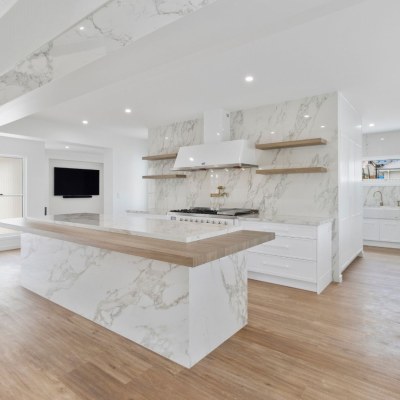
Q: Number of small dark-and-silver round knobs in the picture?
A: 9